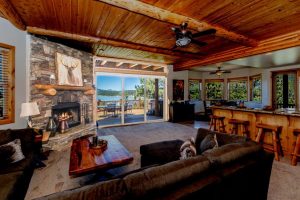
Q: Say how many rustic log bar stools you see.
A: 4